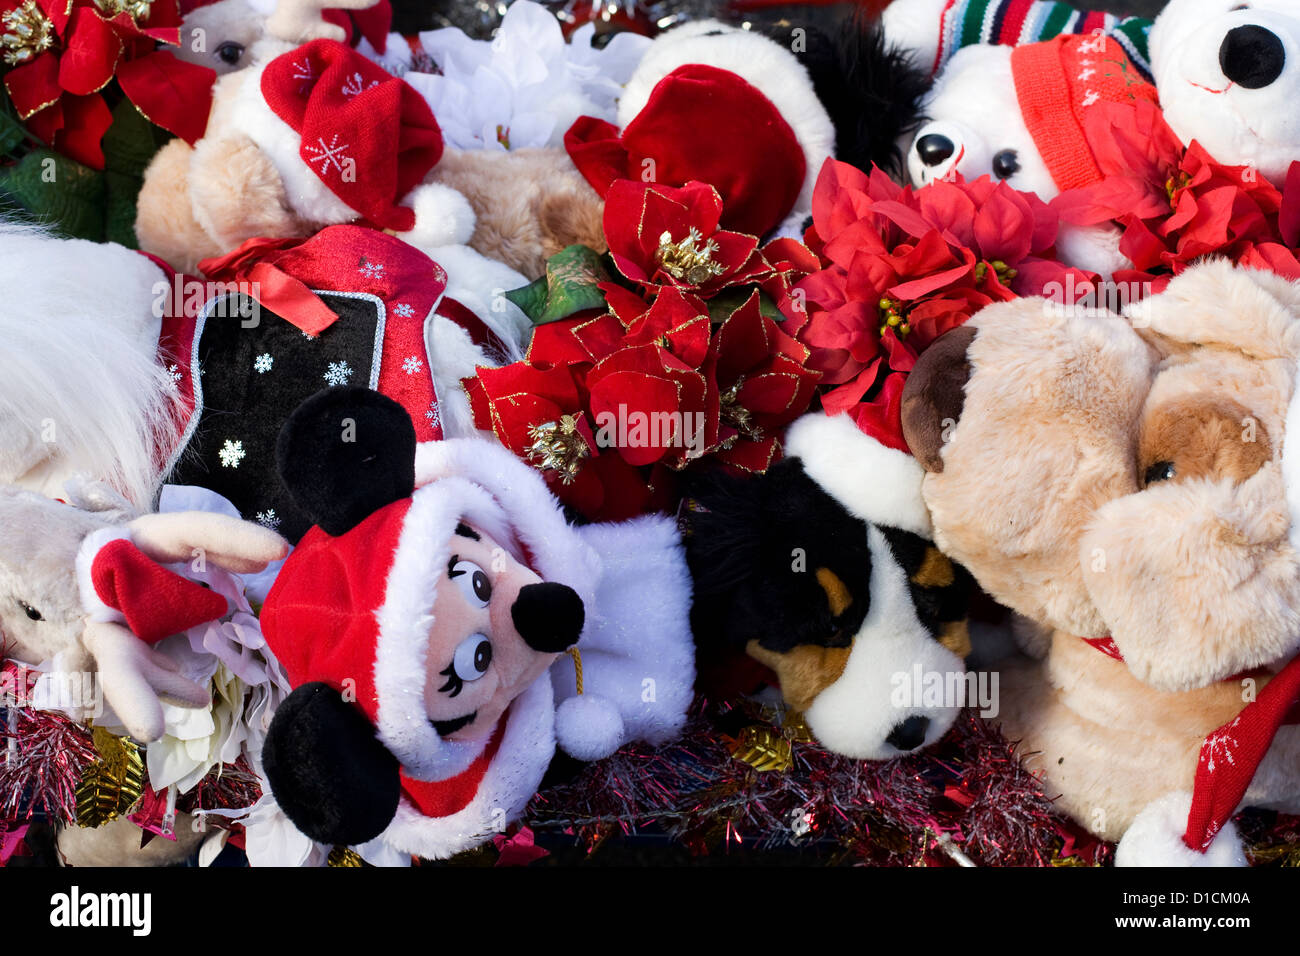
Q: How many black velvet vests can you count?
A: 1